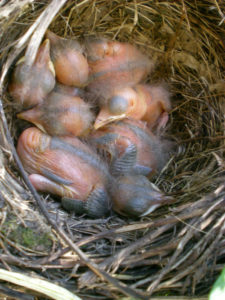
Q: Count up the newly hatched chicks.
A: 5